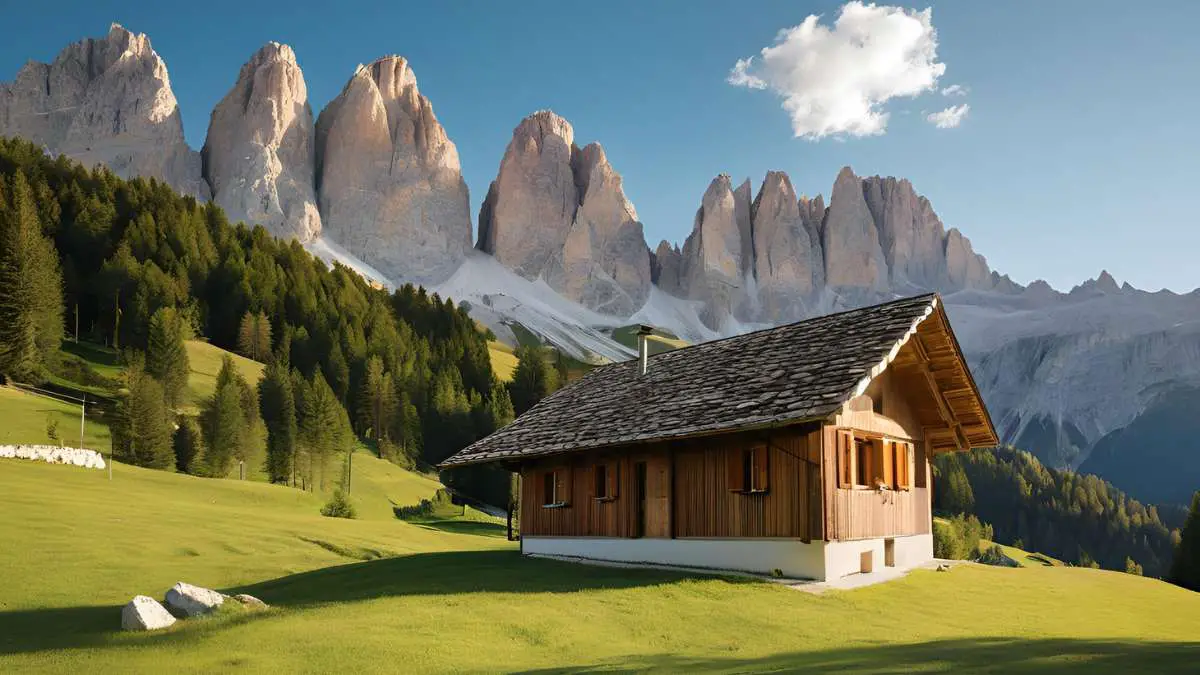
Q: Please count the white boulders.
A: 3